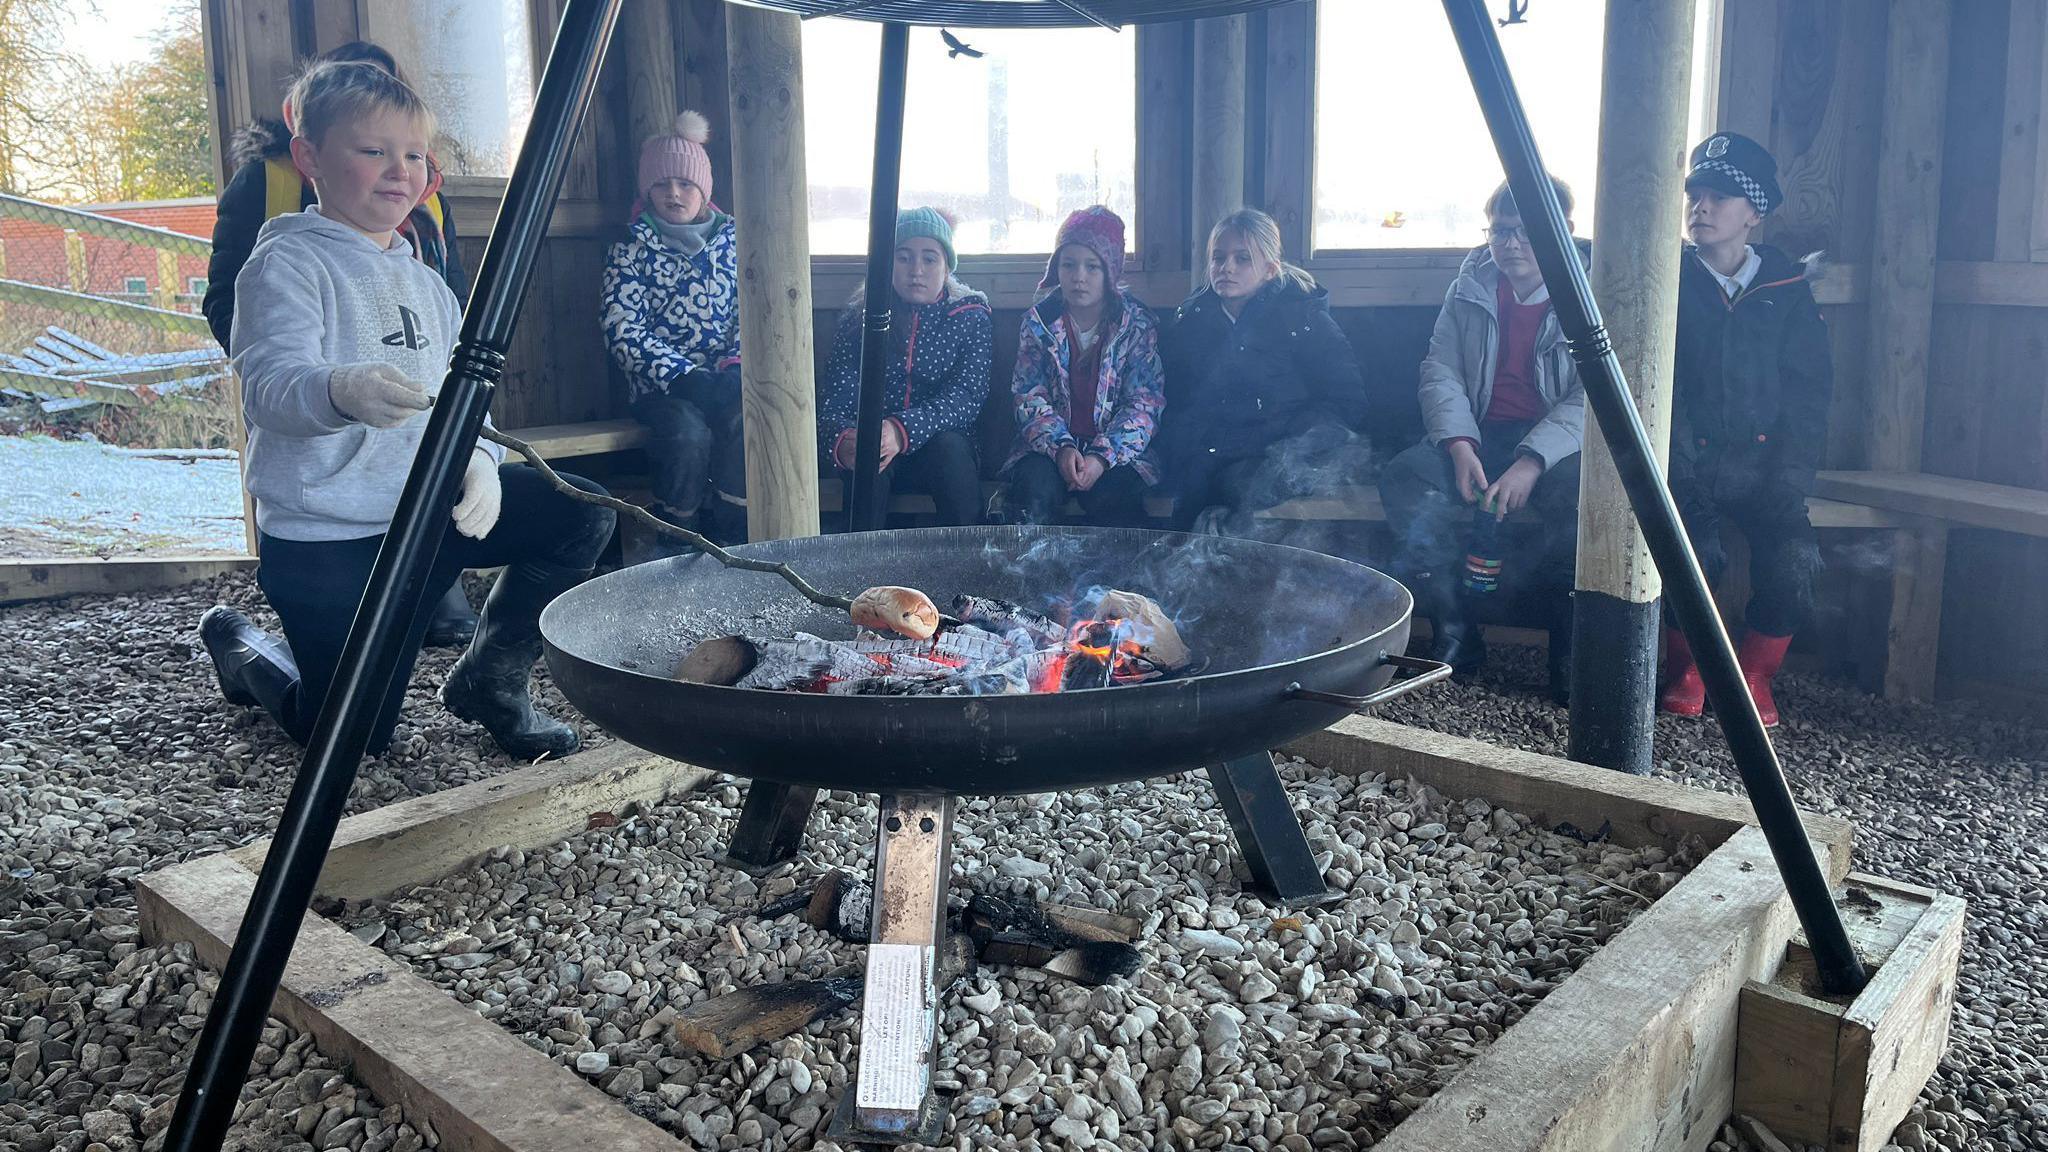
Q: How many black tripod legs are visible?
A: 3